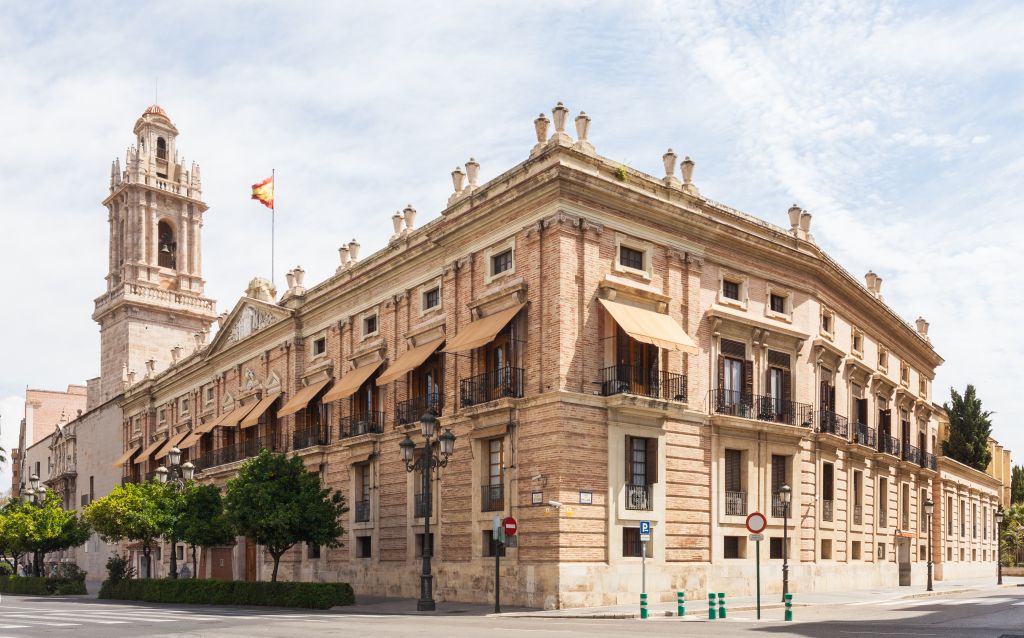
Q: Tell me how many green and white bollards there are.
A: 5